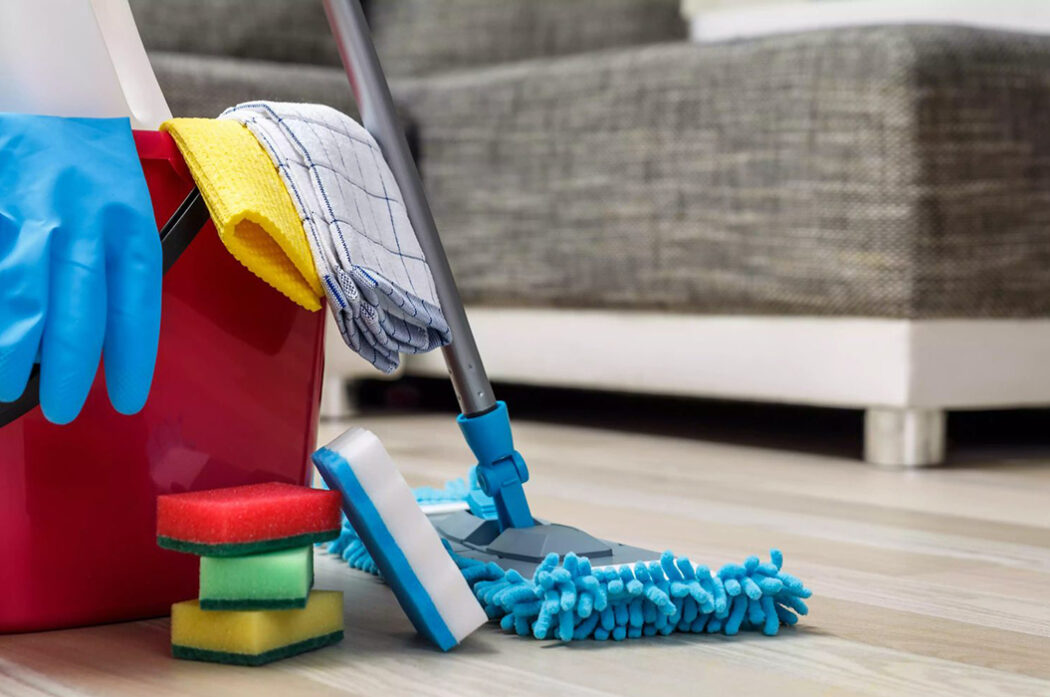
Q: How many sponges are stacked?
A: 3